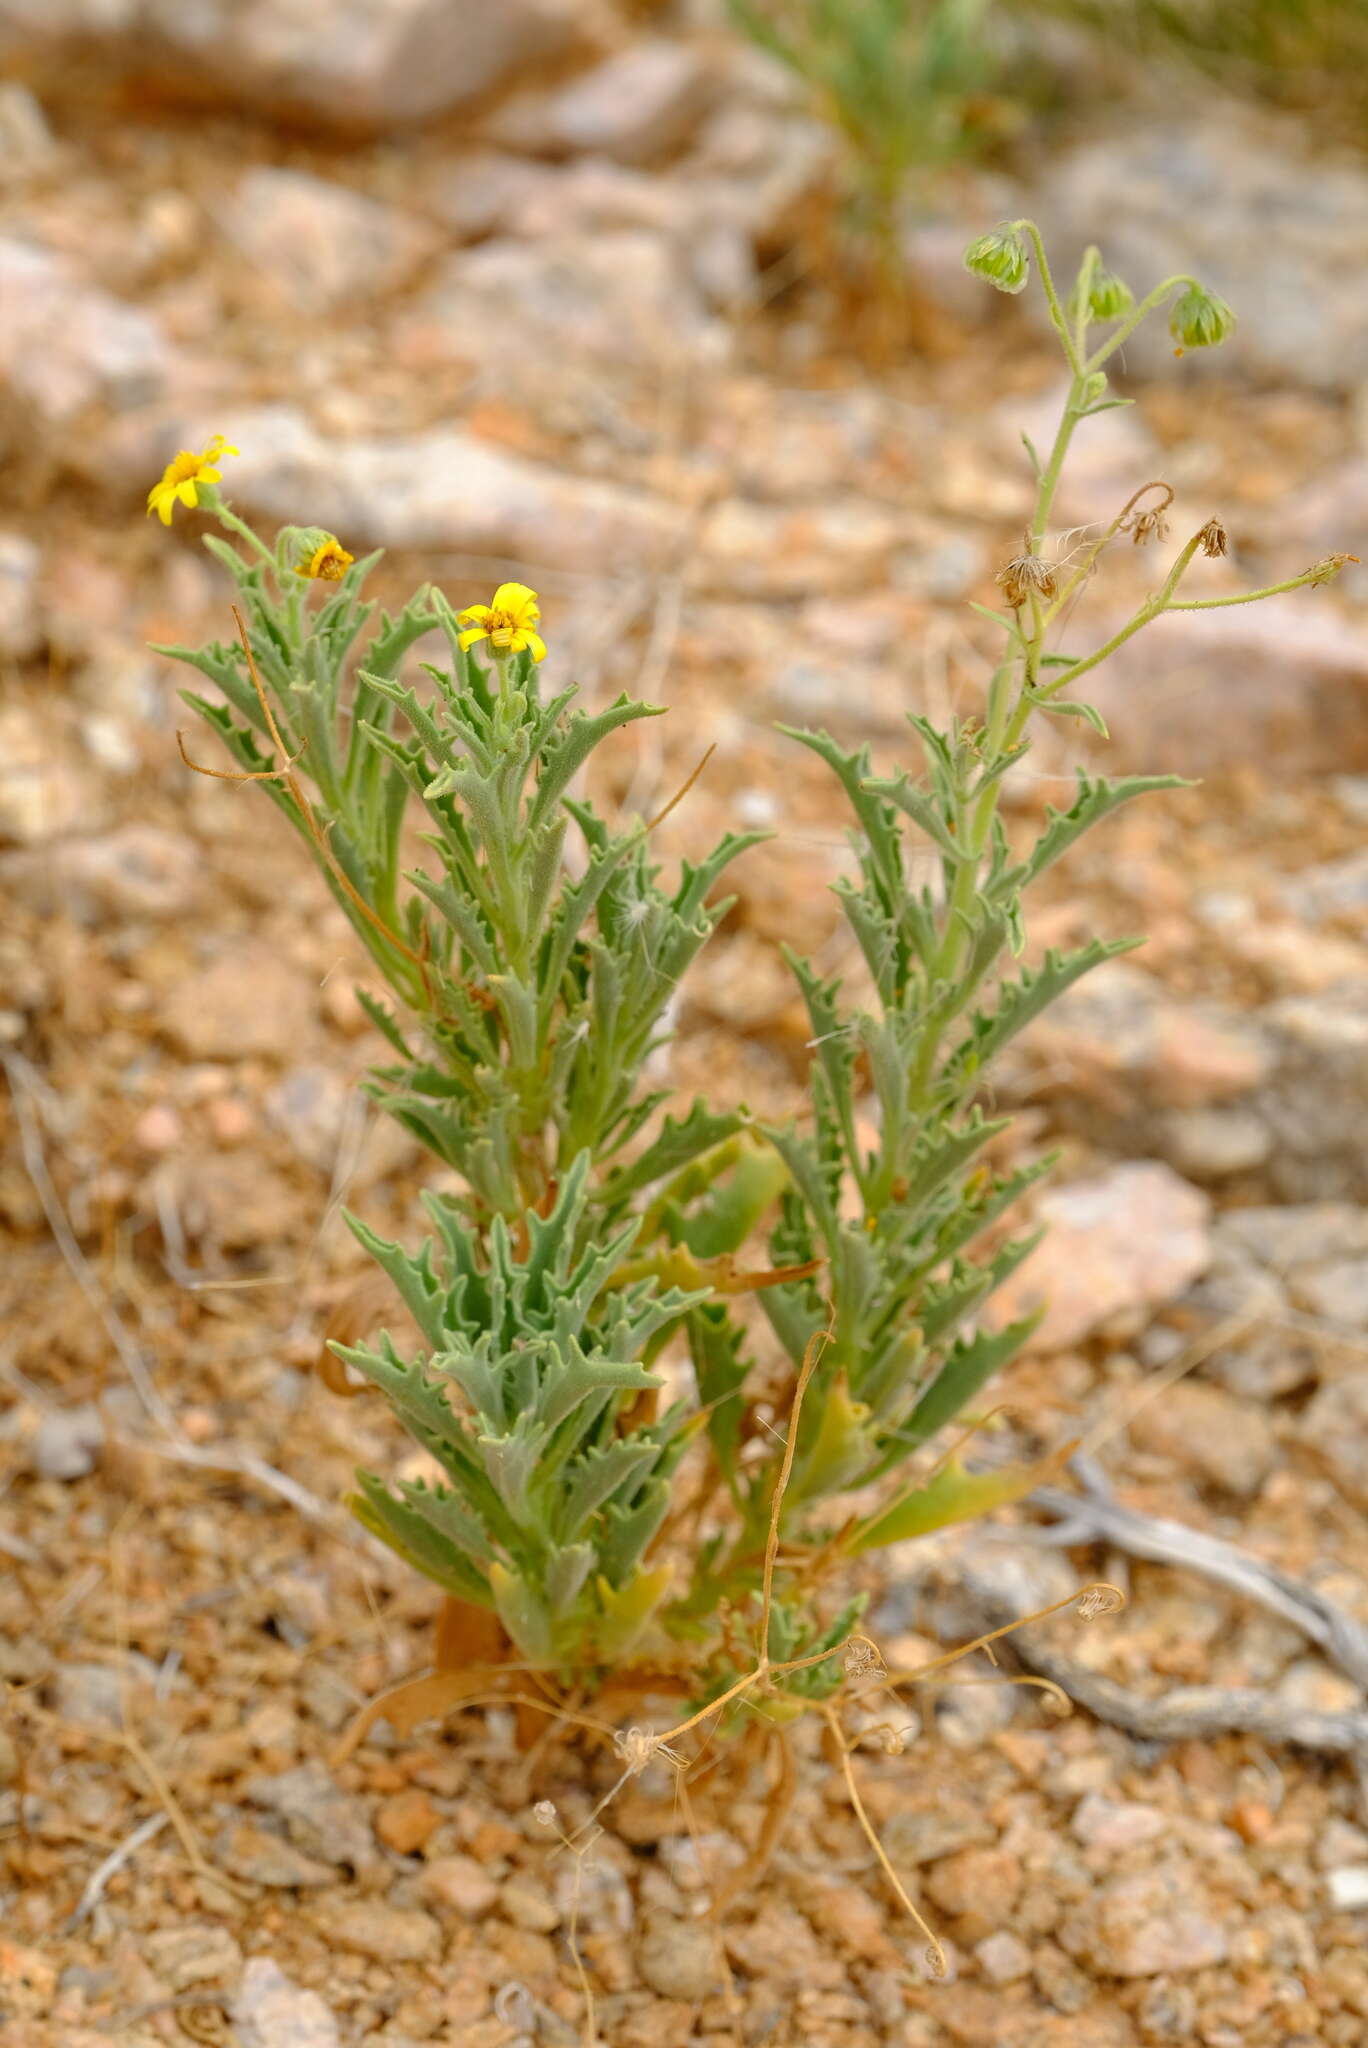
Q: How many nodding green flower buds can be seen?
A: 3